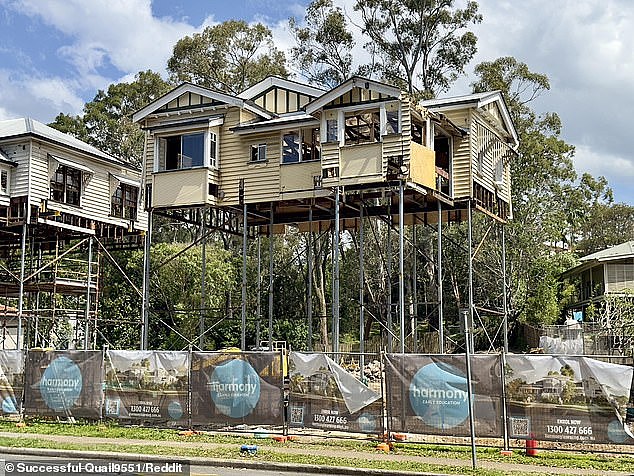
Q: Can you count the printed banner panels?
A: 7